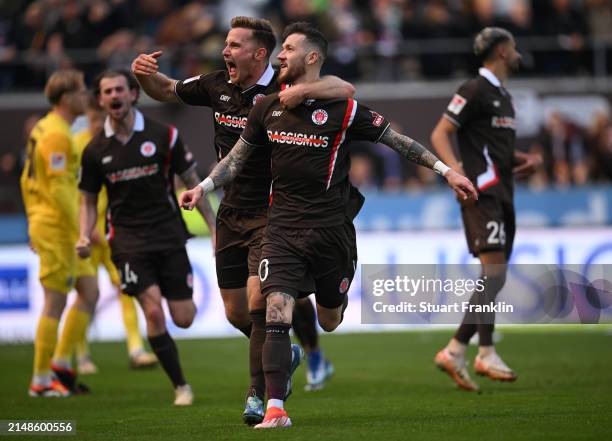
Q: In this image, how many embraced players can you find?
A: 2